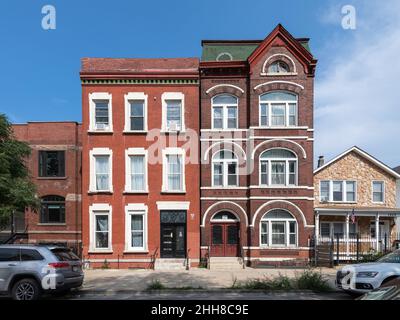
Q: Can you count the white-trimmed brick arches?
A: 7